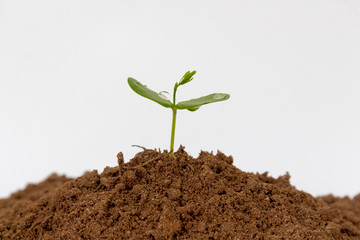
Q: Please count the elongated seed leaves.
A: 2